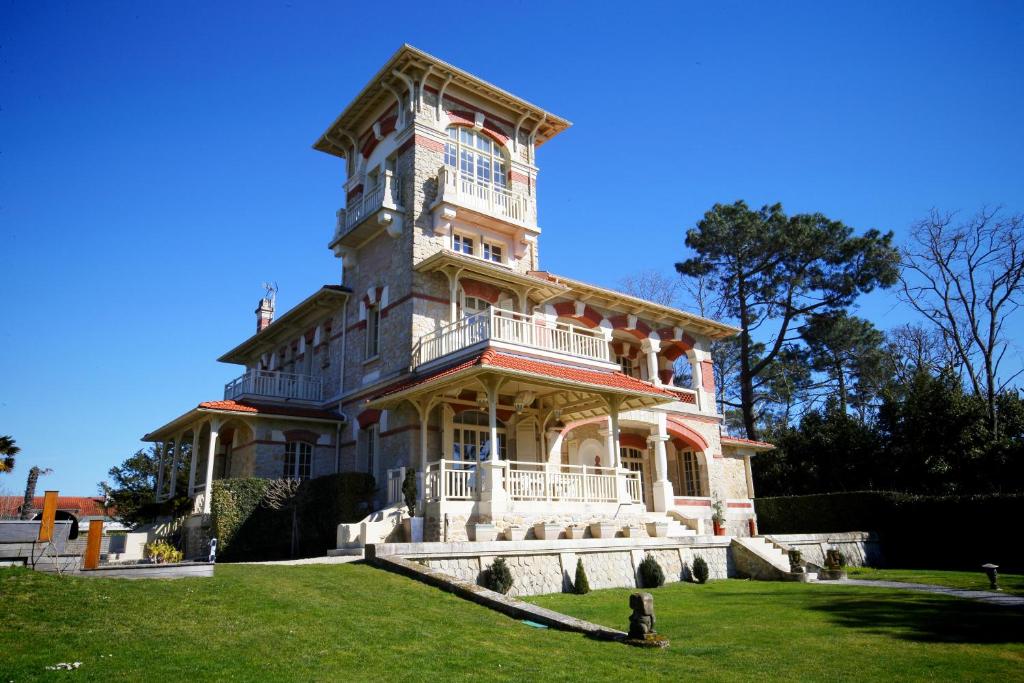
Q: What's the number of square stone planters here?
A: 7